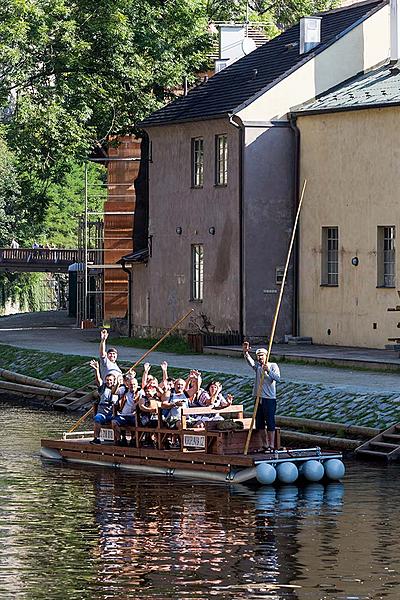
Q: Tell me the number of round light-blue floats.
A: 4